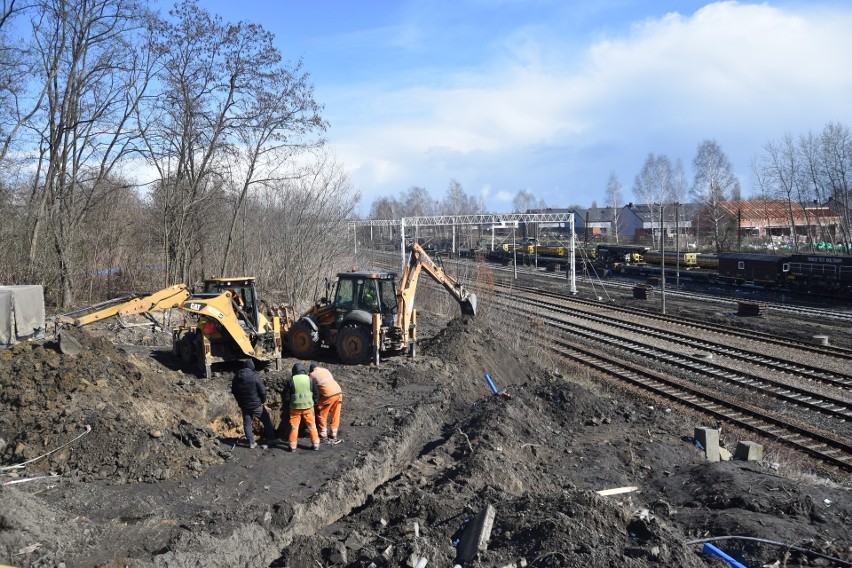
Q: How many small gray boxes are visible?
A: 2